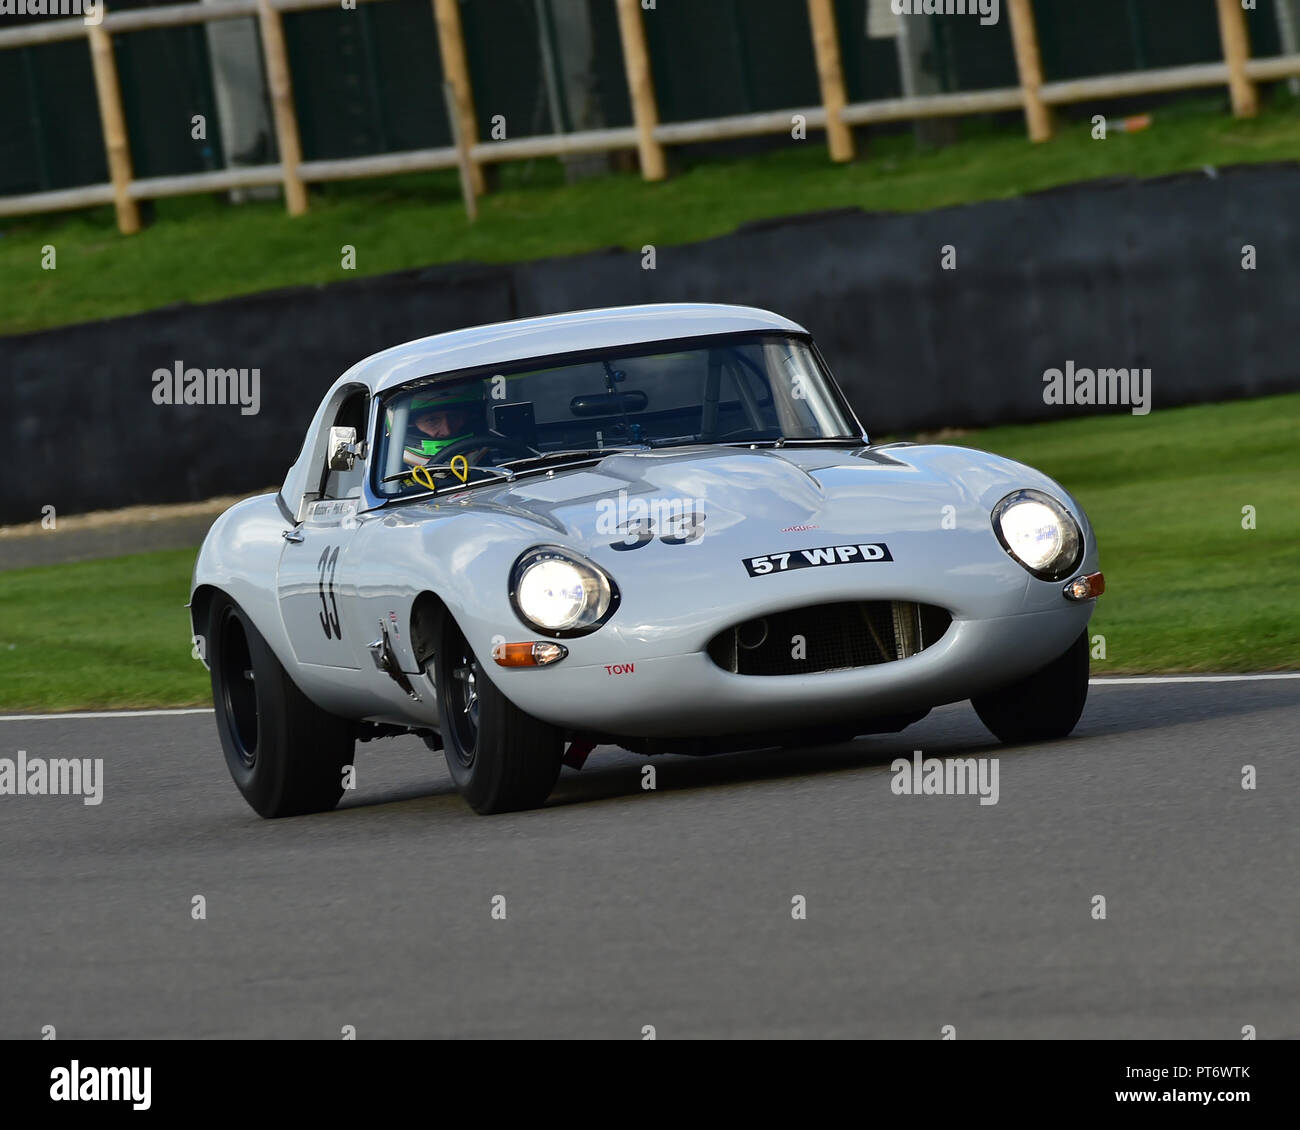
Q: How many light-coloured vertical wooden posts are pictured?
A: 7